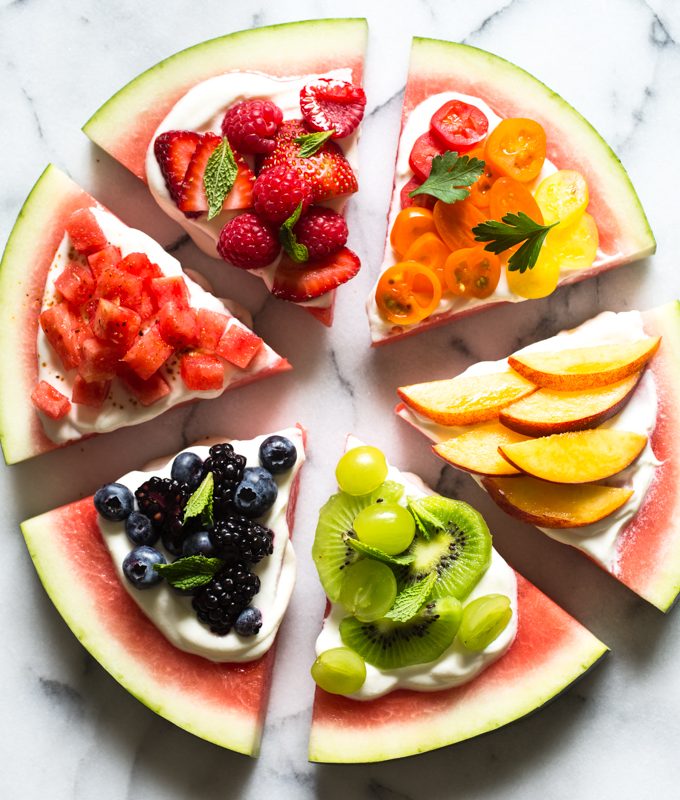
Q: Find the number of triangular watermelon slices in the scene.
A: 6